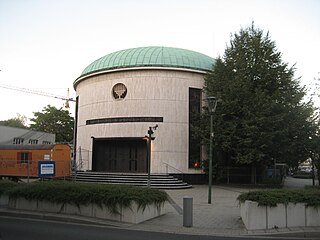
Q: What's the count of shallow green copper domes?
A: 1